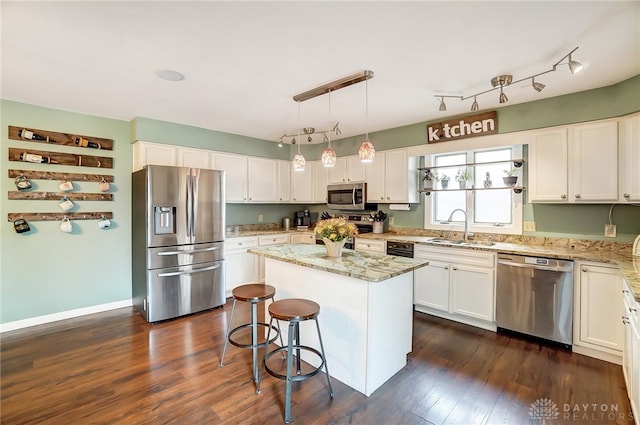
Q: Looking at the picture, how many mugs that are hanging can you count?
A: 7